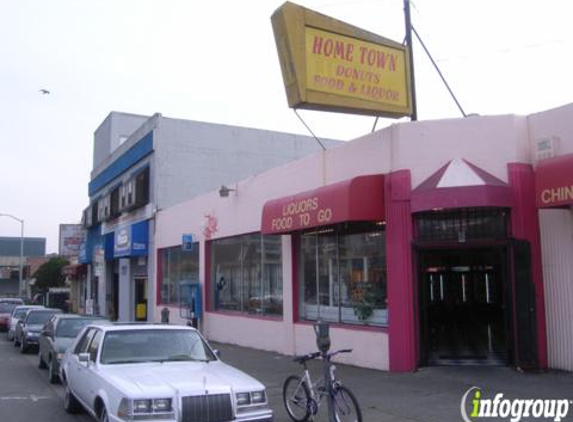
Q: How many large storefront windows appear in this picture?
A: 3